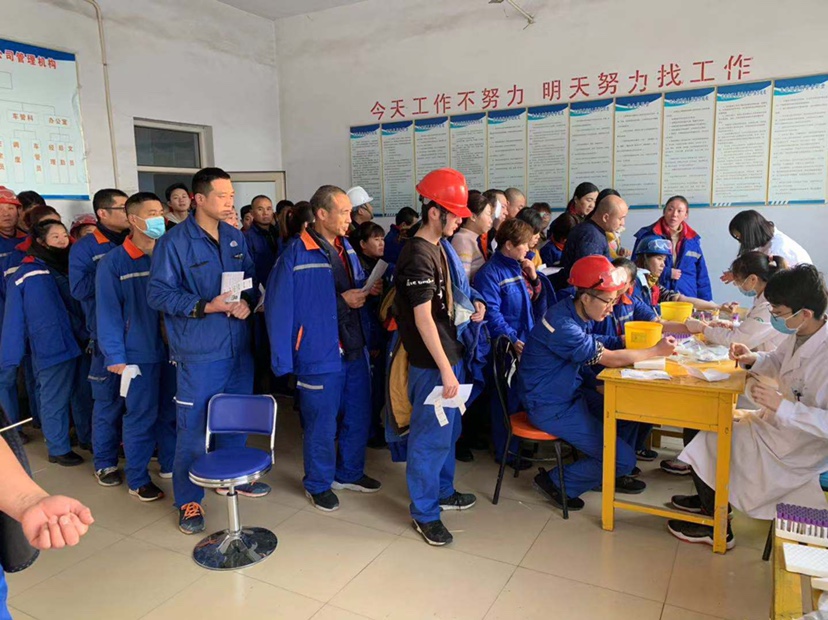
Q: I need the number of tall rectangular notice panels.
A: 11